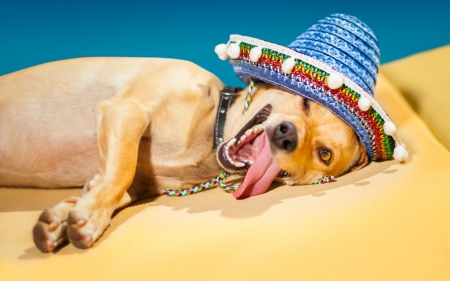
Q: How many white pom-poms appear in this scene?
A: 8